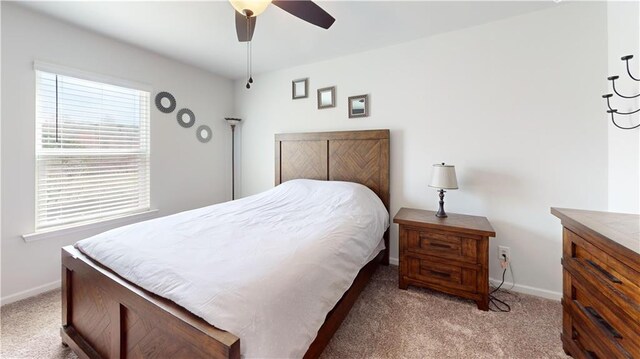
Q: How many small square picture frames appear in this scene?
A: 3